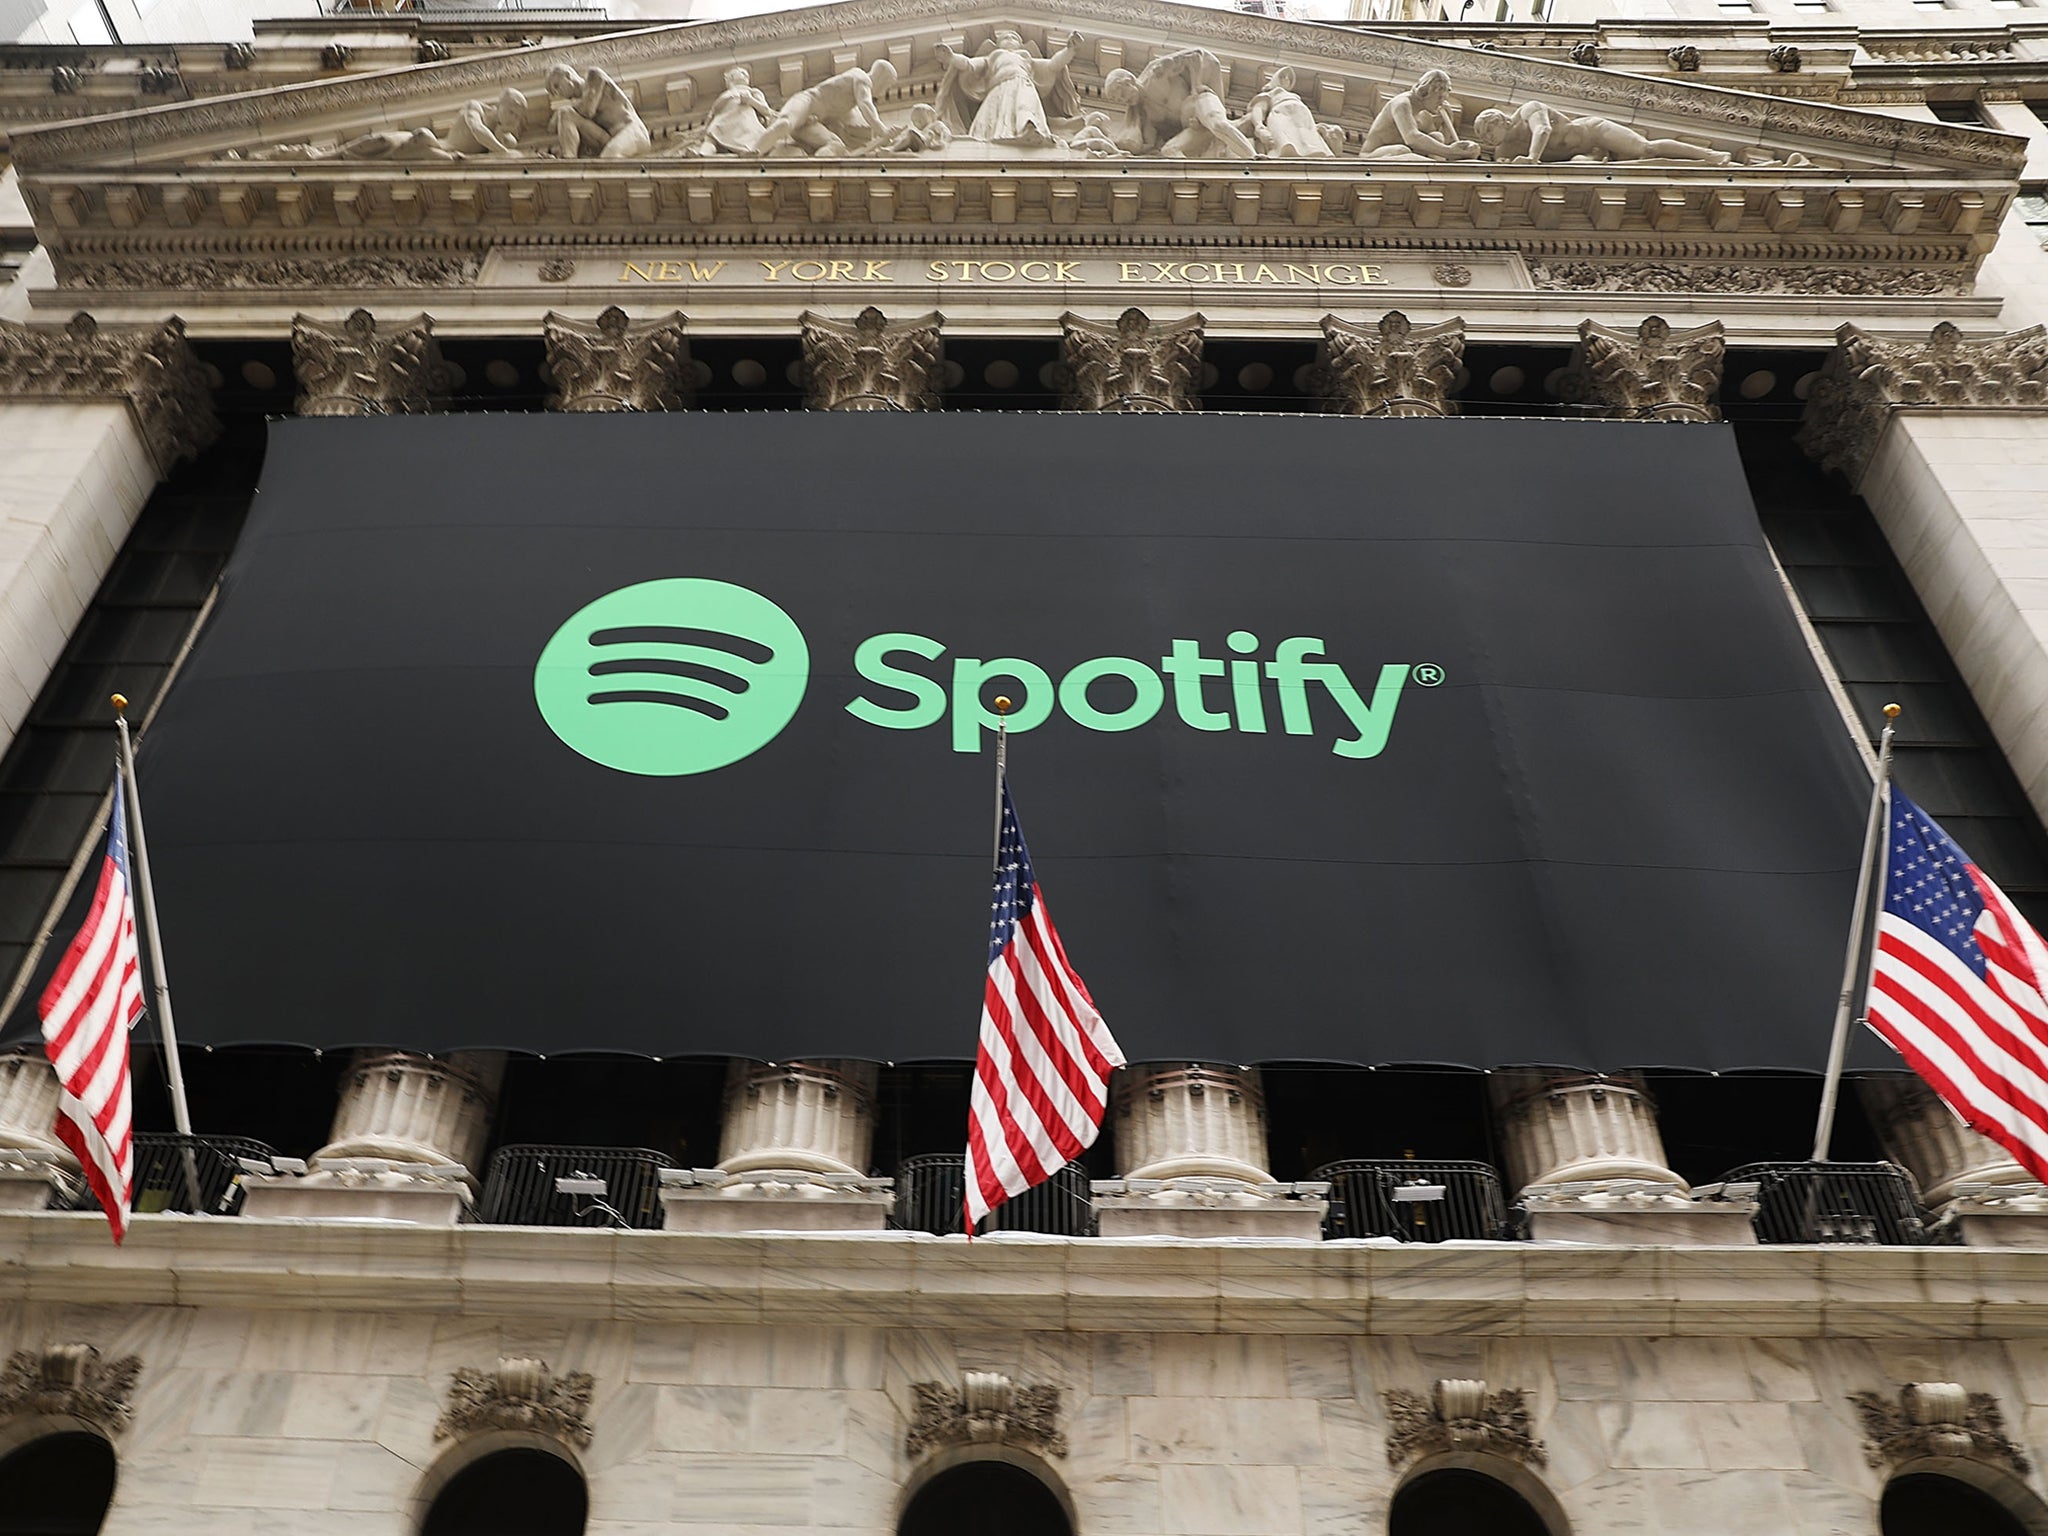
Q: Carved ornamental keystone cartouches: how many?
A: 5